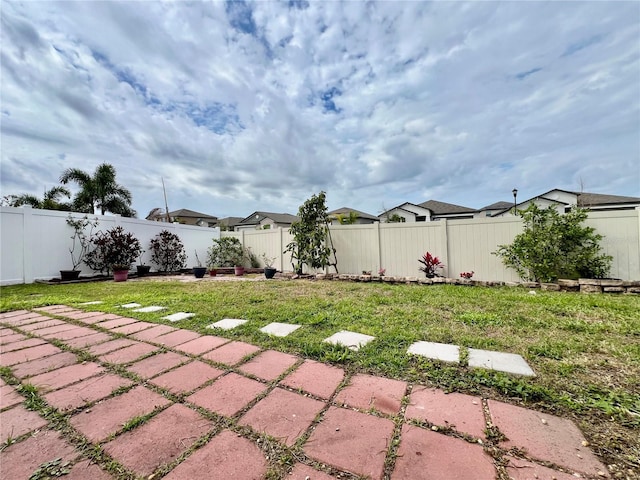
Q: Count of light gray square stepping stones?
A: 9